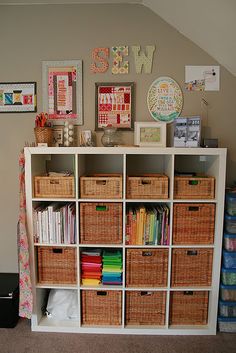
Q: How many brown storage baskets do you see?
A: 12